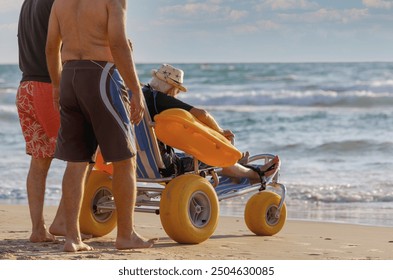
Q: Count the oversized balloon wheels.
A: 3